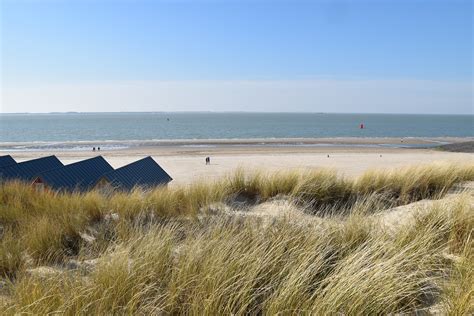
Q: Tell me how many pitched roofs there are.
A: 4